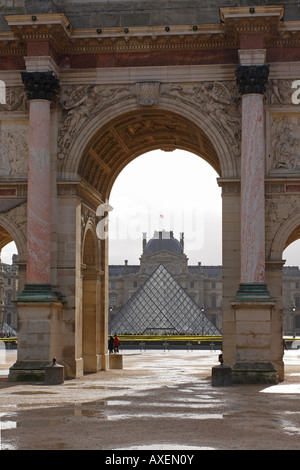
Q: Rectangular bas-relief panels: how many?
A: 2